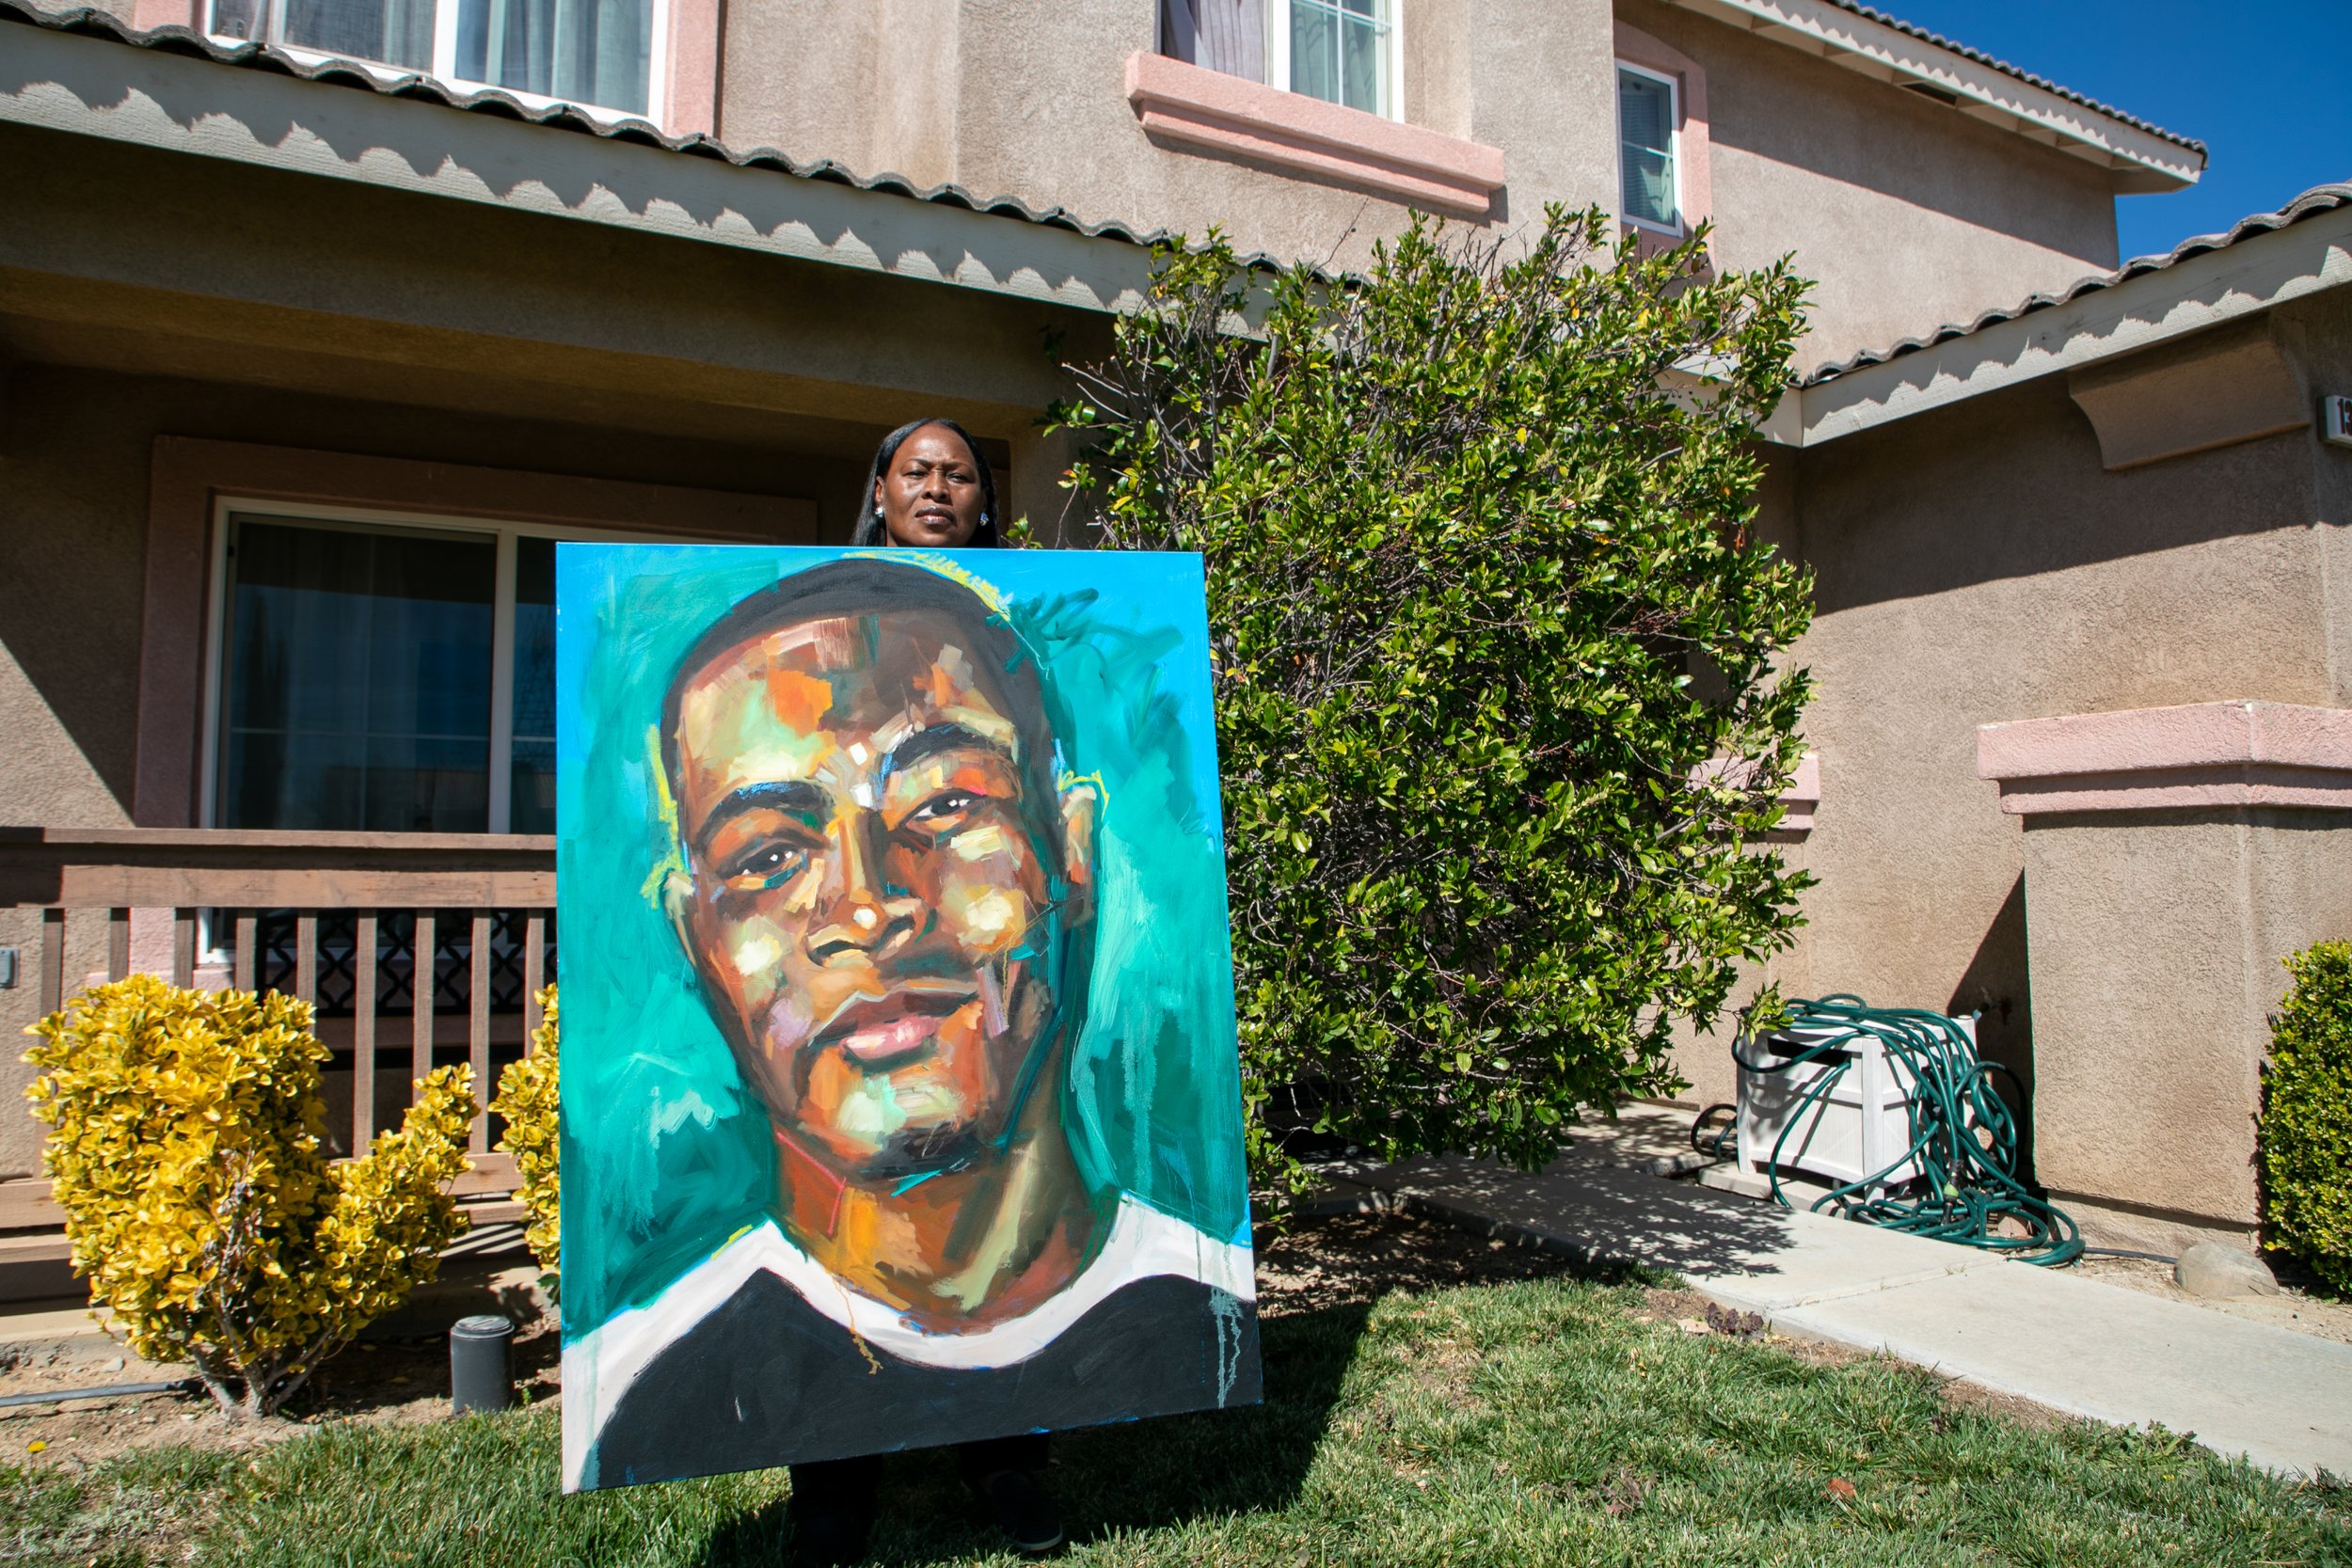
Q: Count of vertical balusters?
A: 9